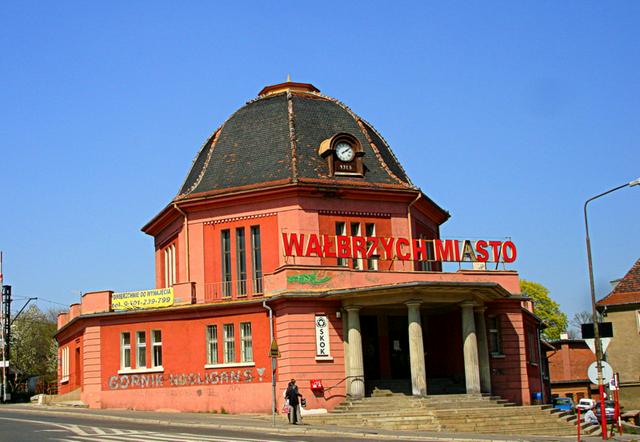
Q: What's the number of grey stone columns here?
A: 4